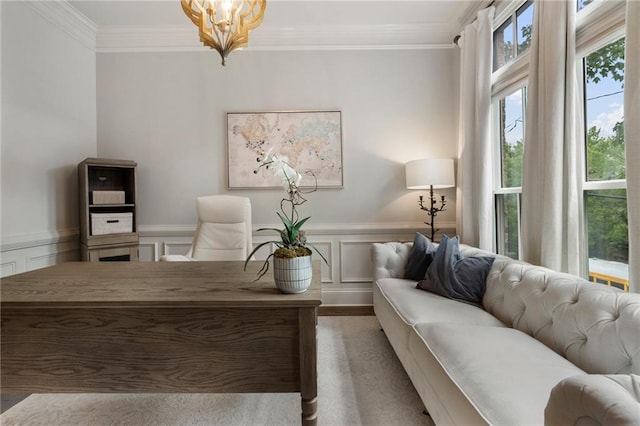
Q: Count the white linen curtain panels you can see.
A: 3